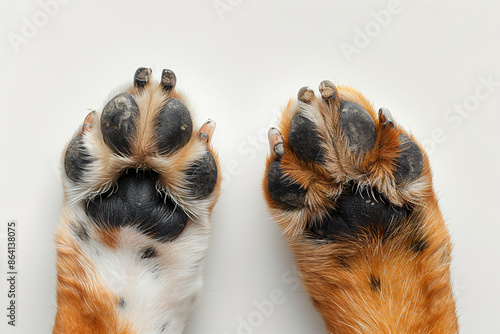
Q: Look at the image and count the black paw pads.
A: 10